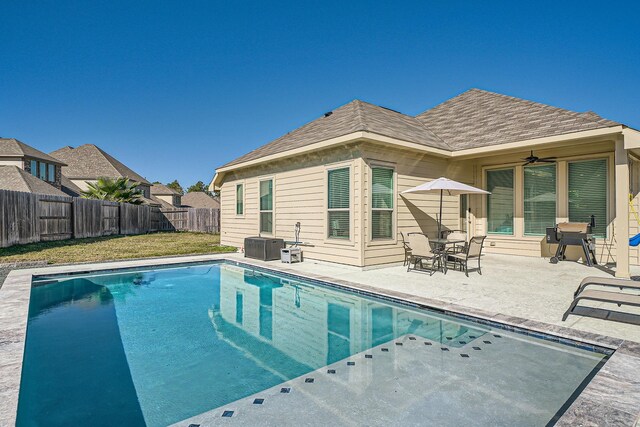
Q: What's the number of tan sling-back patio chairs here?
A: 4